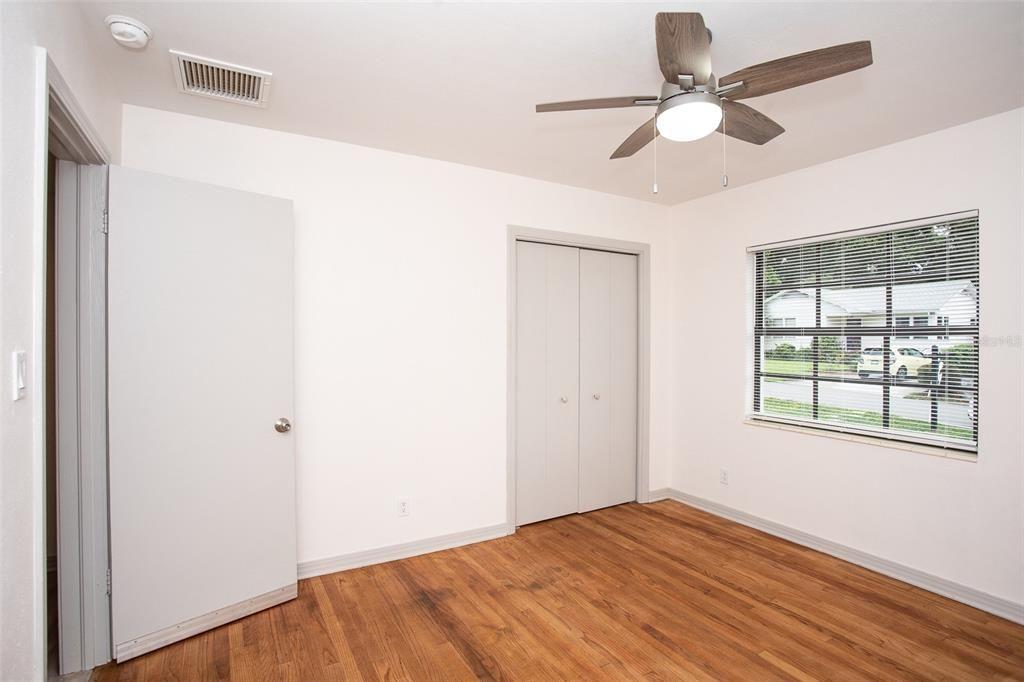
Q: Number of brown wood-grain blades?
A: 5